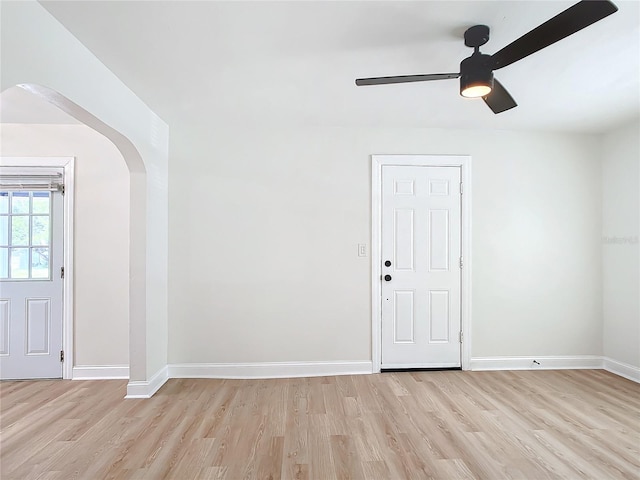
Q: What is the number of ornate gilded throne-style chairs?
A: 0